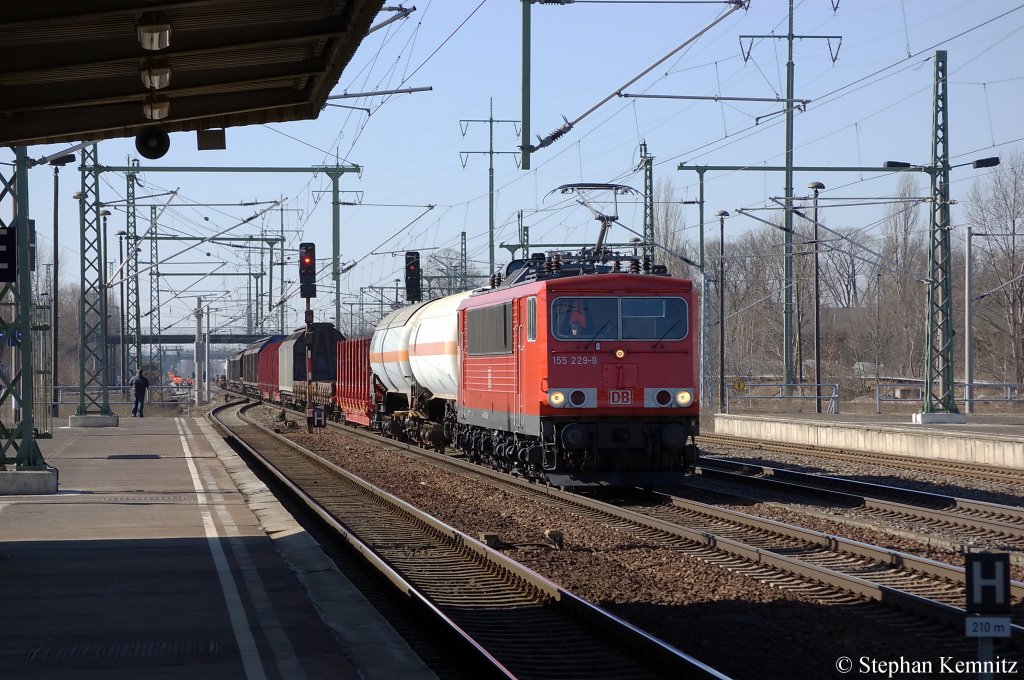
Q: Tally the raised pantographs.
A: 1